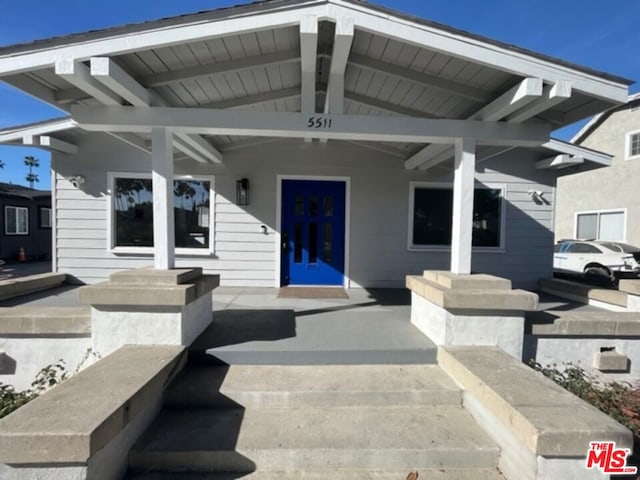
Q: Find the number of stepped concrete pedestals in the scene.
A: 2